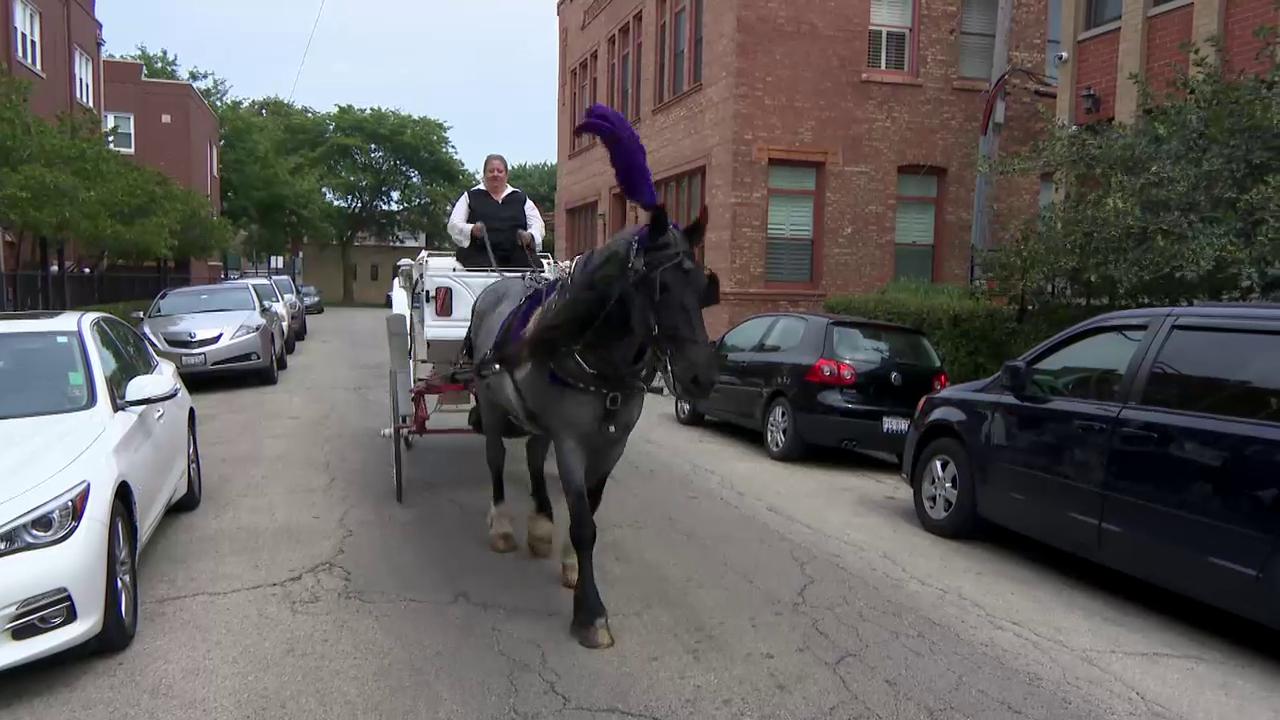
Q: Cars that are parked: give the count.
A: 7